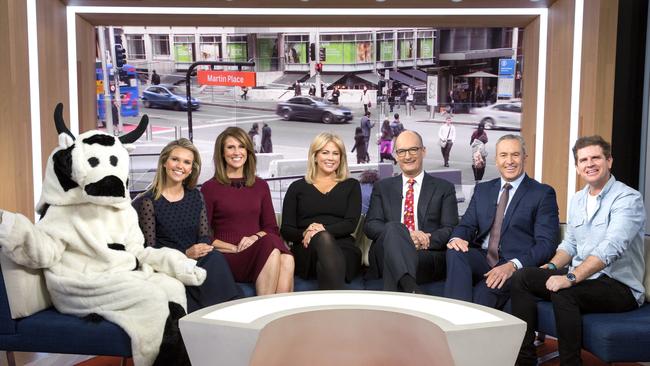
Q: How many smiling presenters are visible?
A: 6